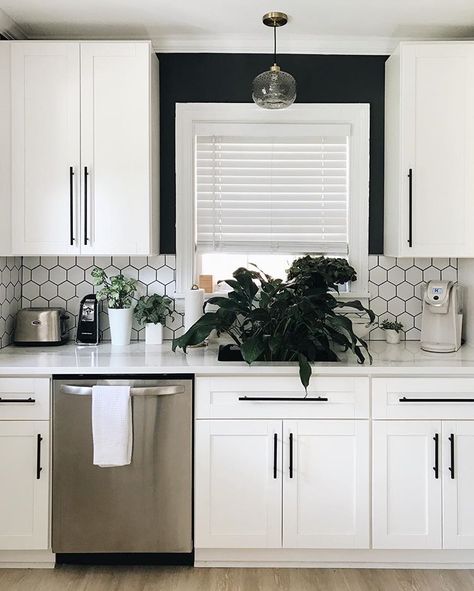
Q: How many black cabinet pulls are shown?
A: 11